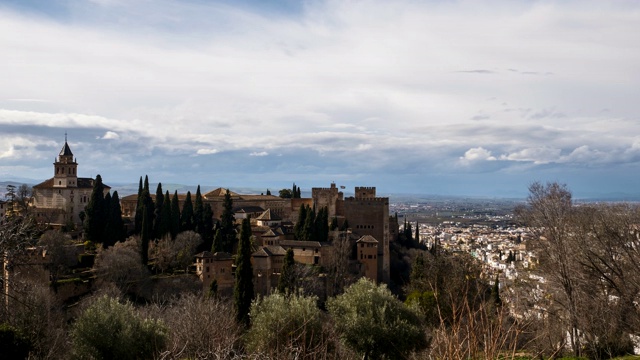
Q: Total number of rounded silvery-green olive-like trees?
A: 3